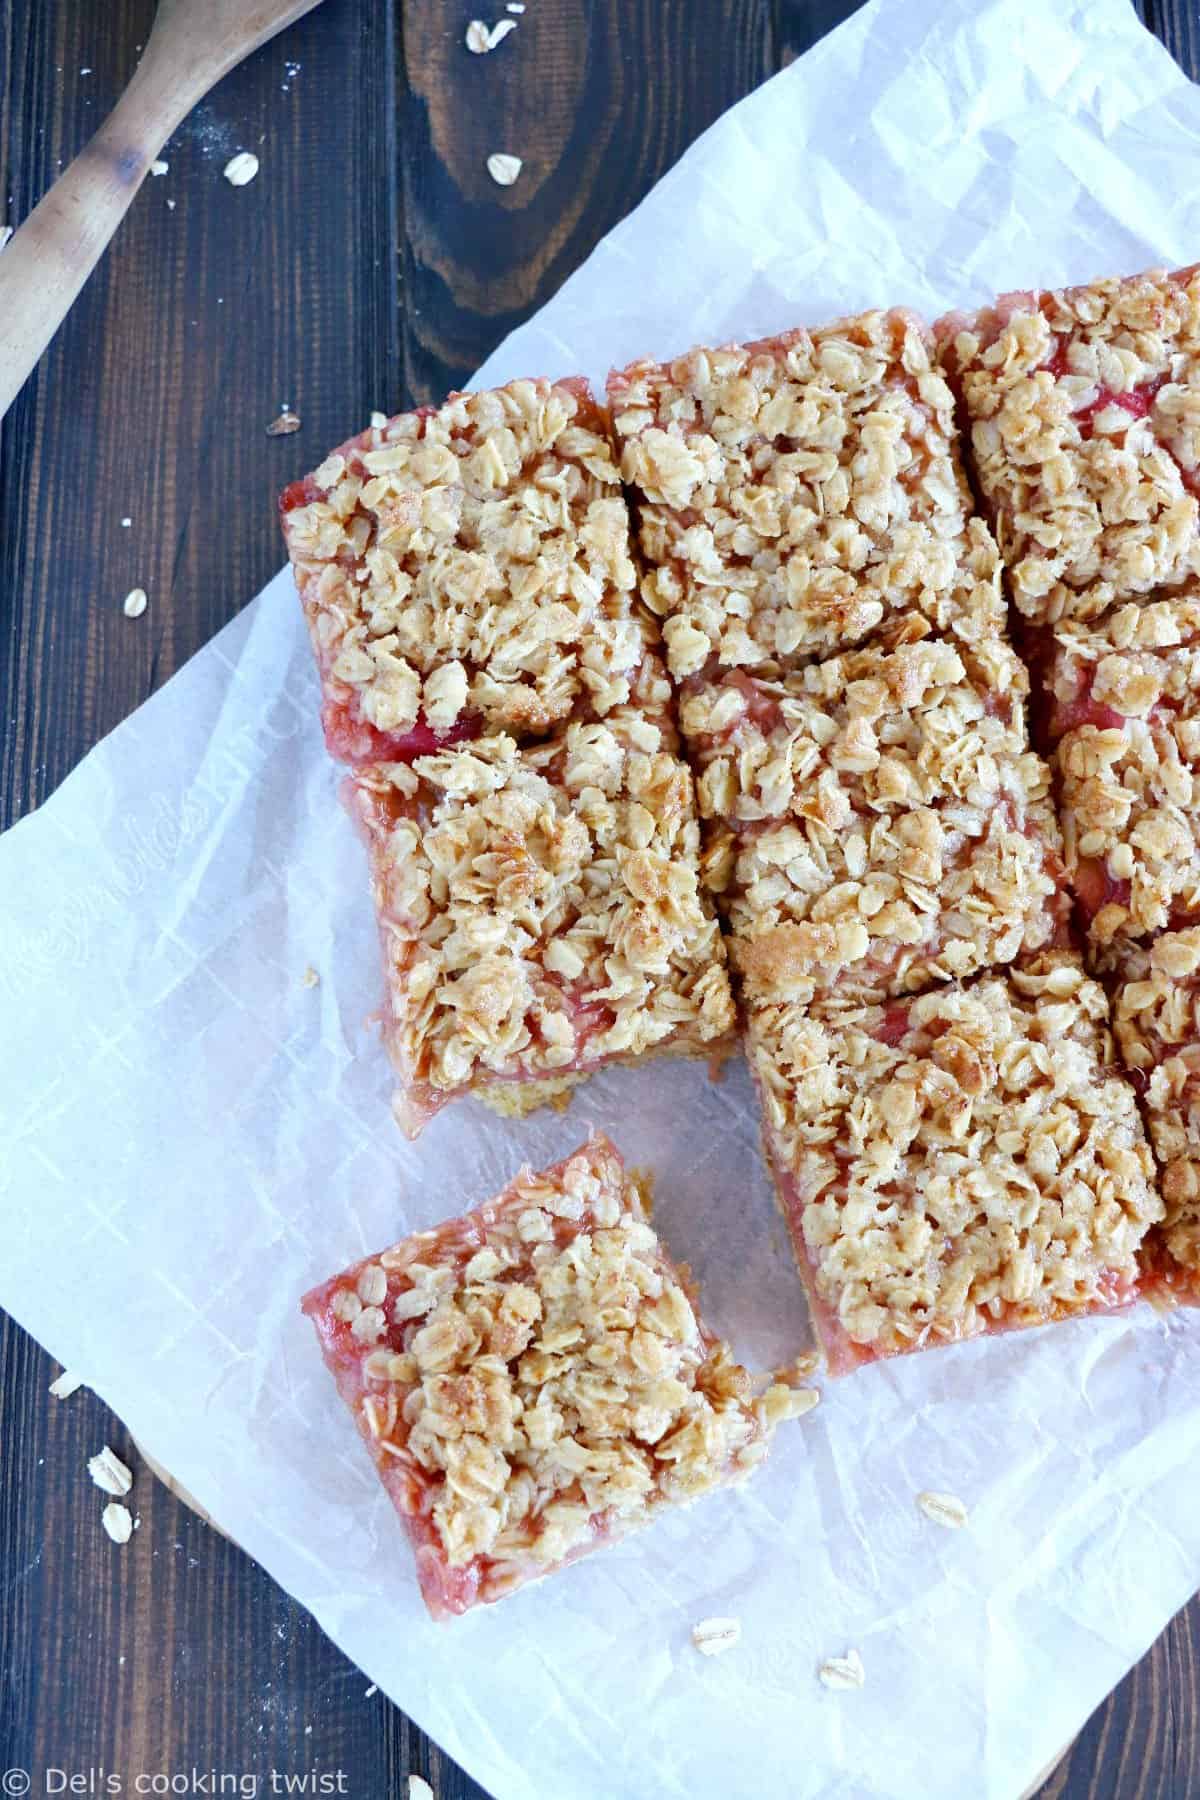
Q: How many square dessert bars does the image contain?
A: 9